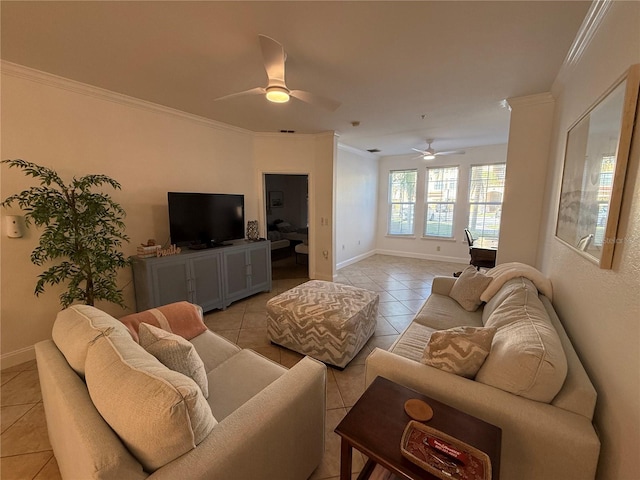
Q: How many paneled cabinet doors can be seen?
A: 4